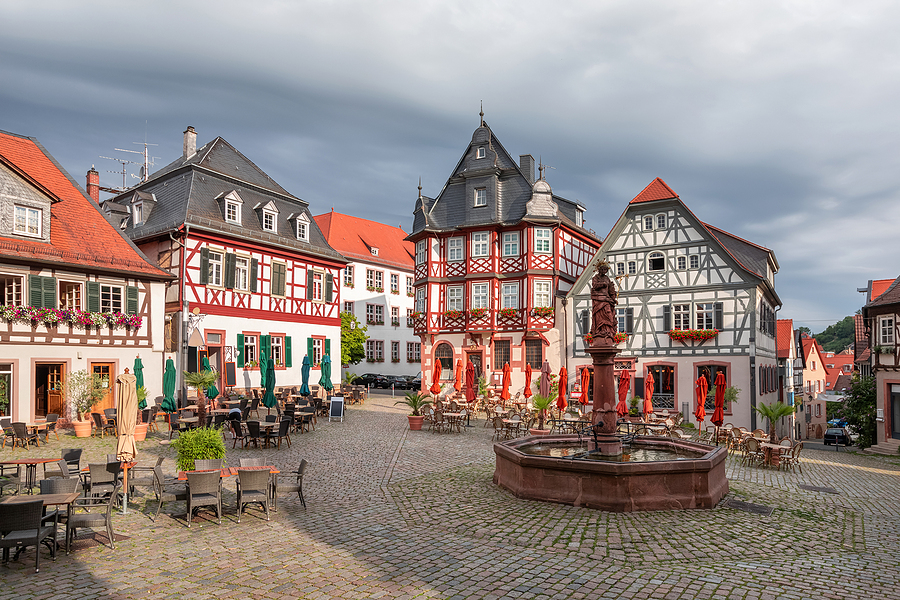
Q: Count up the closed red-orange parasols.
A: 11